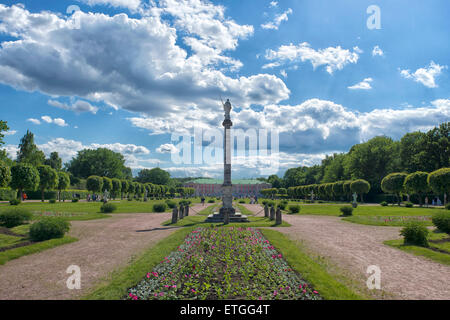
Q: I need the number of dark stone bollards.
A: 7